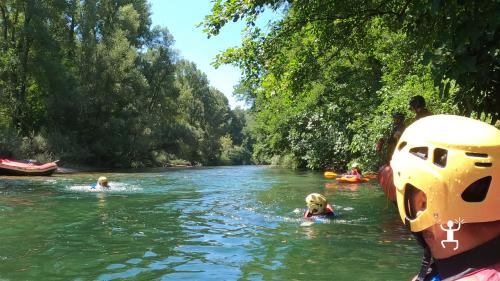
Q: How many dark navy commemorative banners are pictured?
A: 0